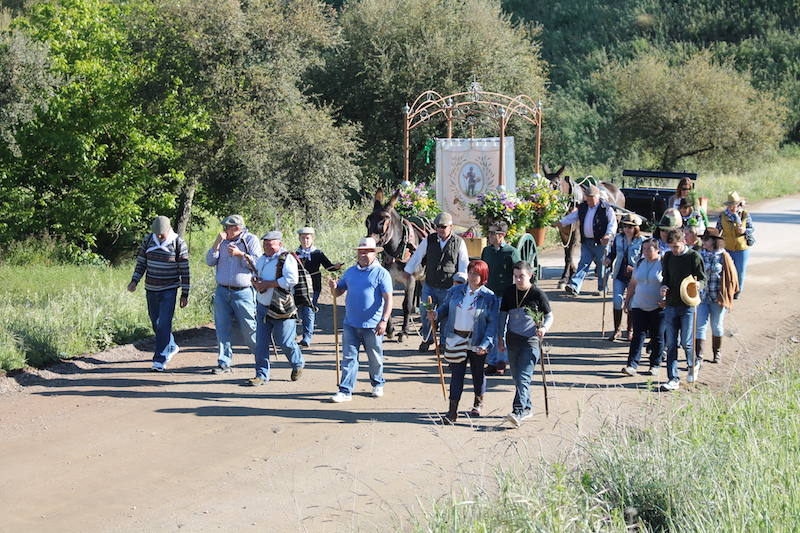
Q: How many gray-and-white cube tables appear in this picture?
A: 0